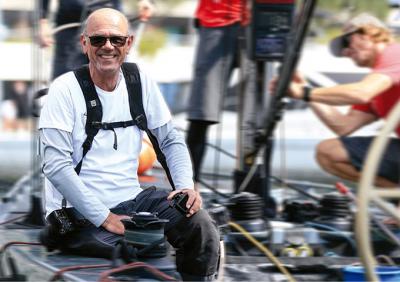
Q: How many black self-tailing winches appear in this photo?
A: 3